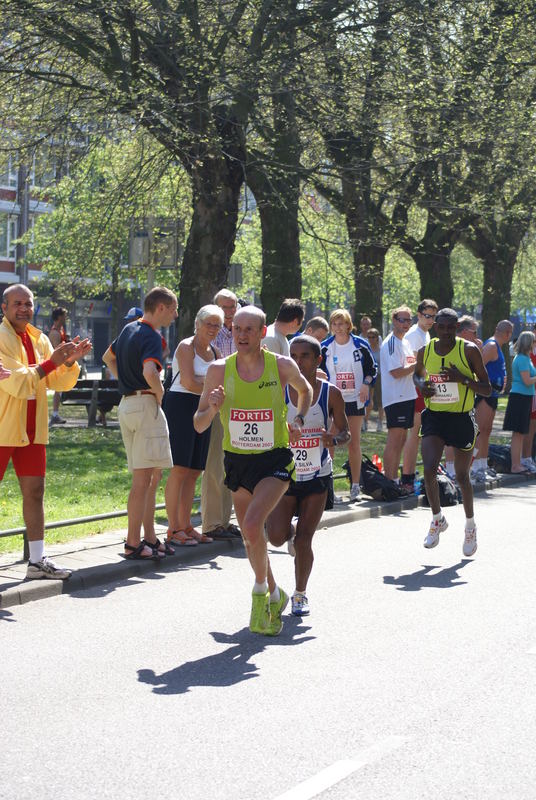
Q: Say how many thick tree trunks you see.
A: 5